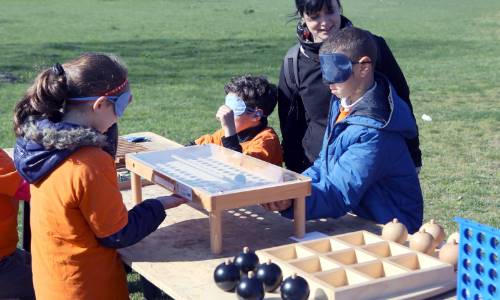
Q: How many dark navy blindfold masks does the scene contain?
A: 1